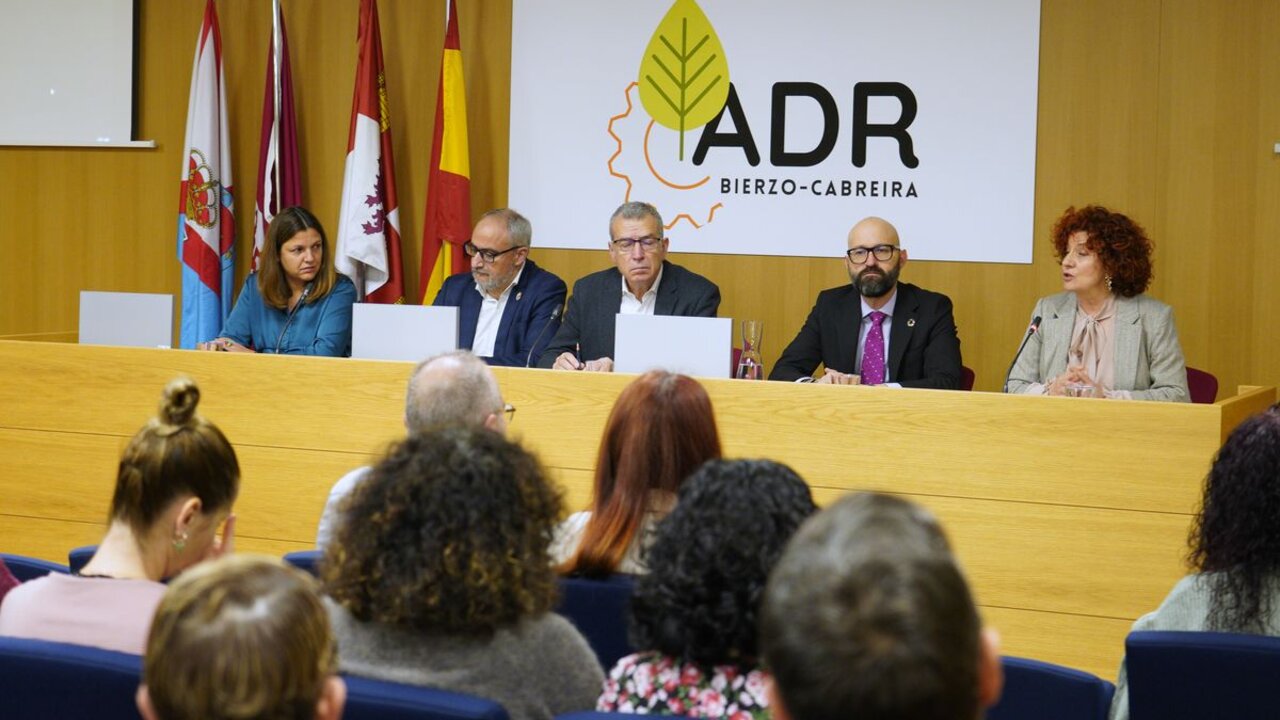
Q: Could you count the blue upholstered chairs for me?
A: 9